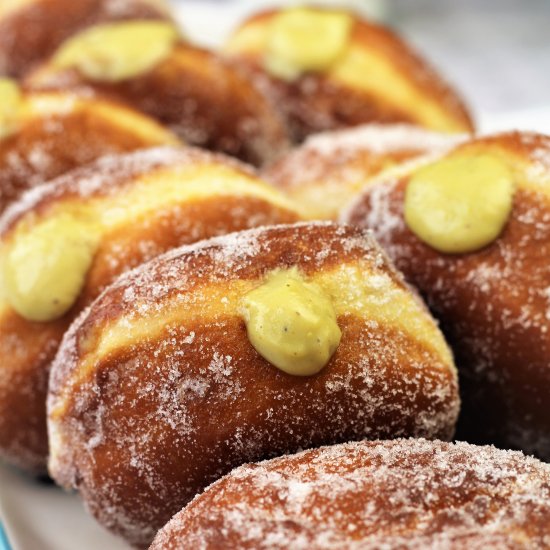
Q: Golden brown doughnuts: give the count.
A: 9